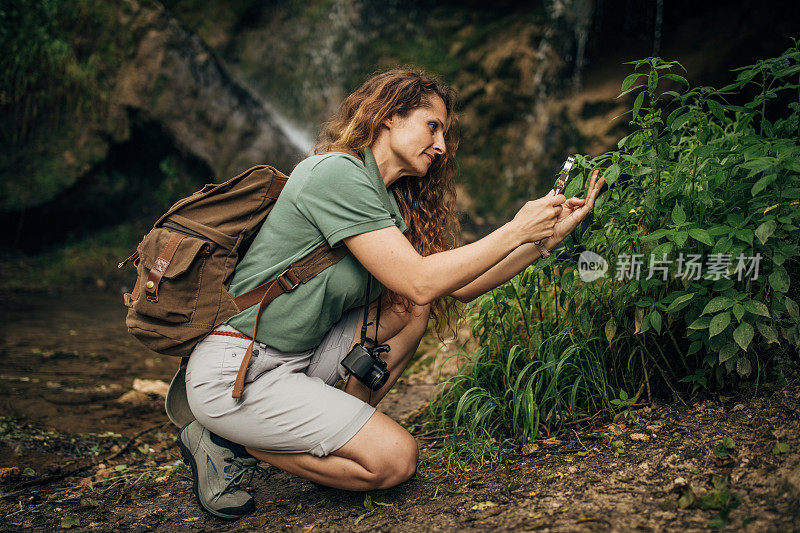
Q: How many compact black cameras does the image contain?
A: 1